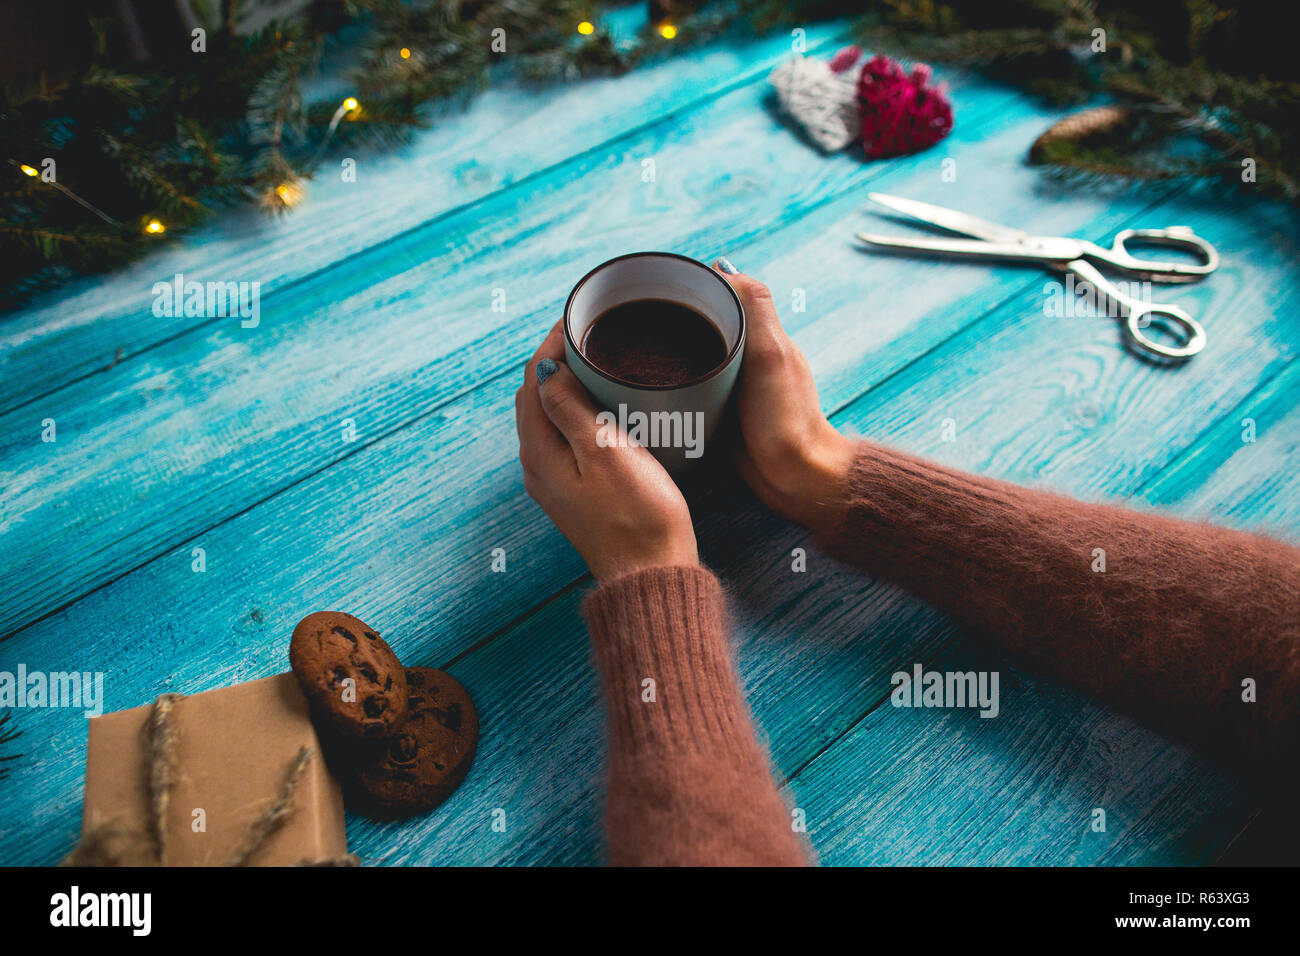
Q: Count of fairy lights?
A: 7